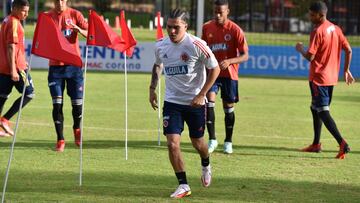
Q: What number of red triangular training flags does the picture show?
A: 4